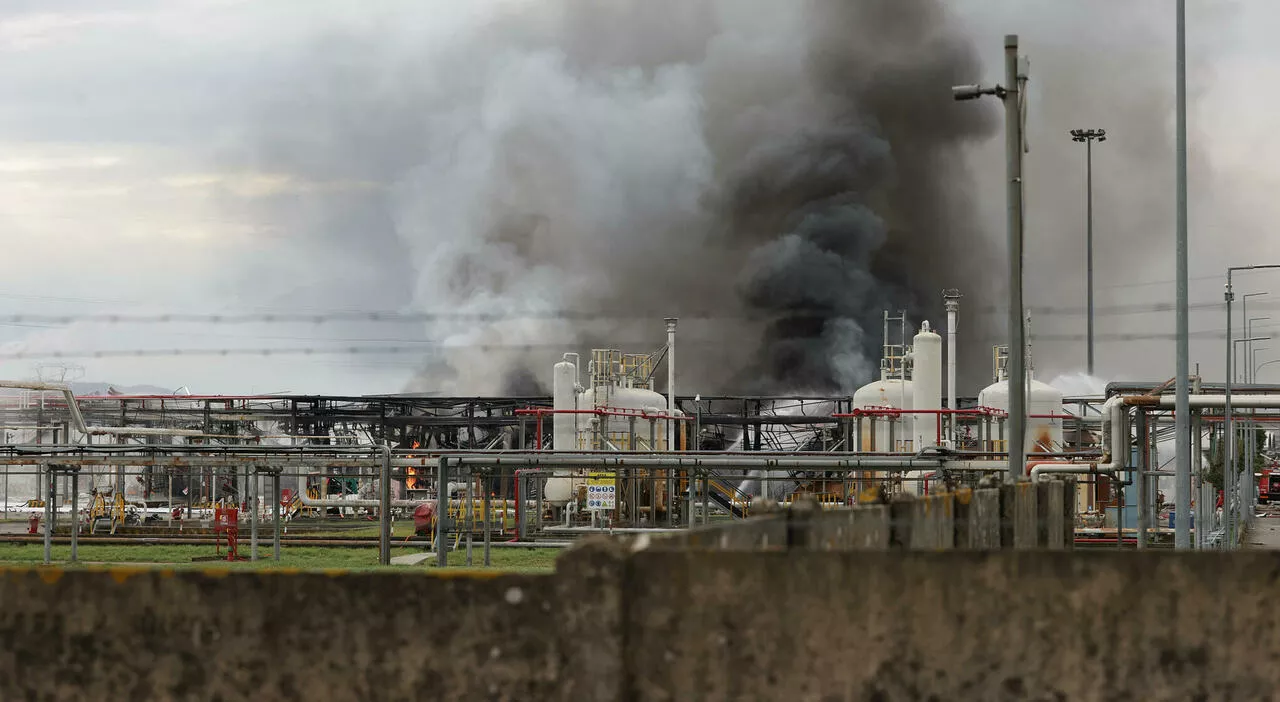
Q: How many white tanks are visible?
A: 5